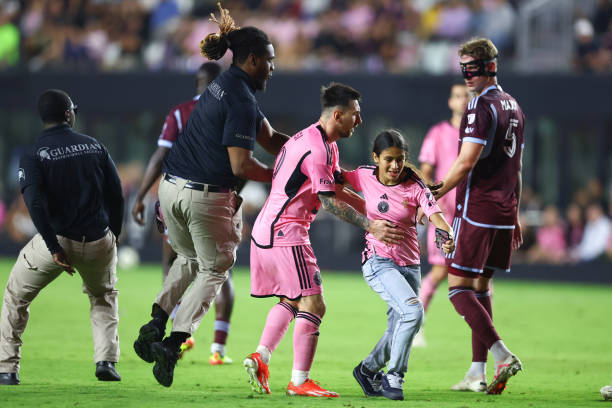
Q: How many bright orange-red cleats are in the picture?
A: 2